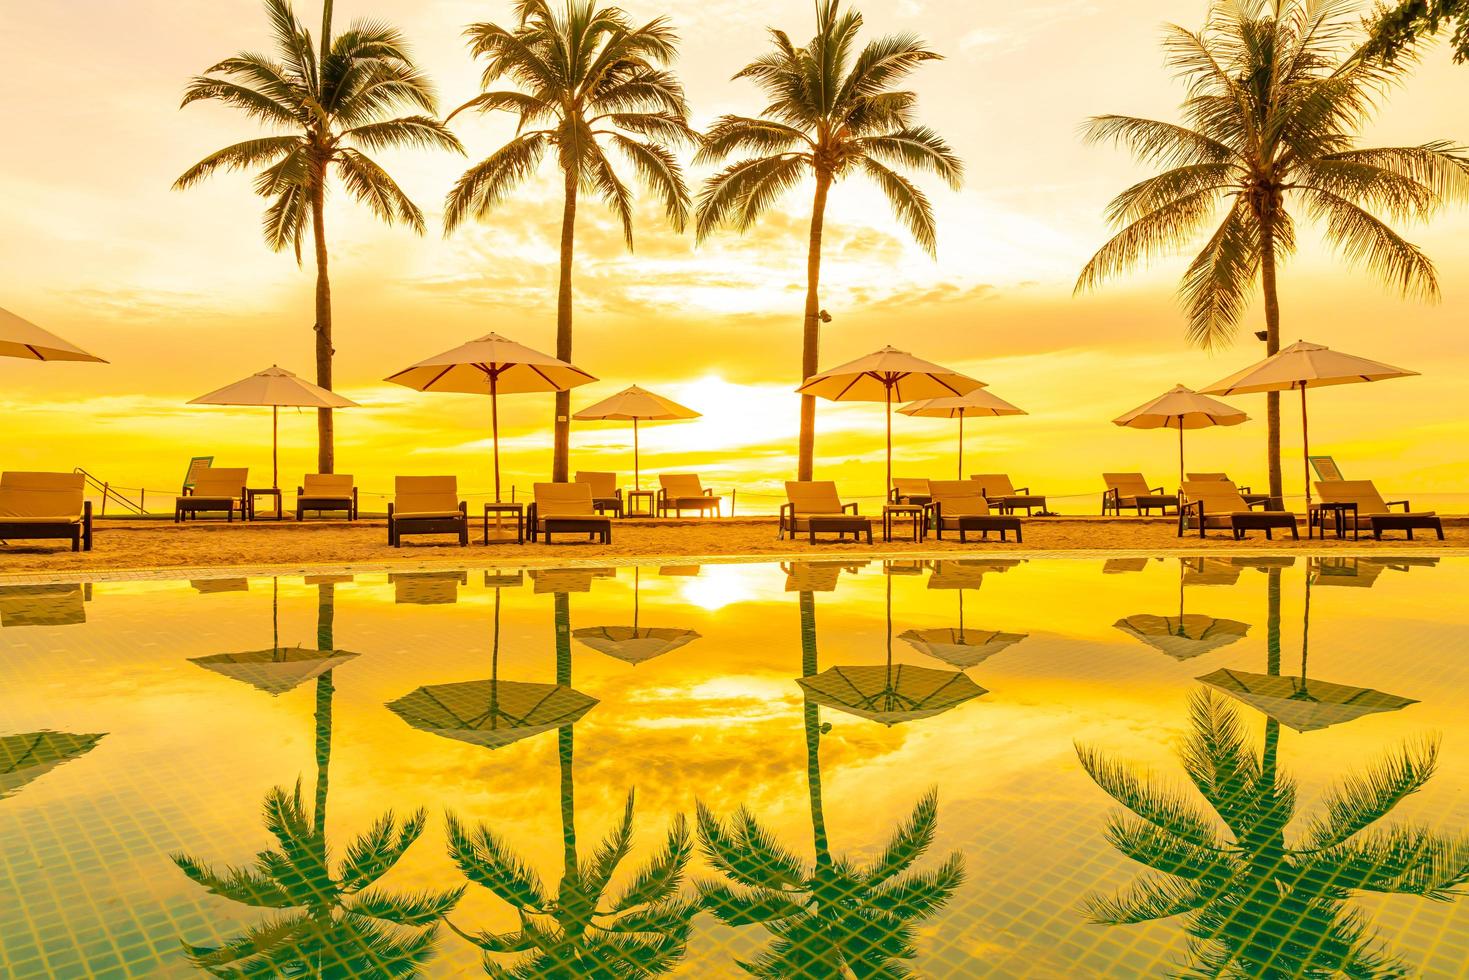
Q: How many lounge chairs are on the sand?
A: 15